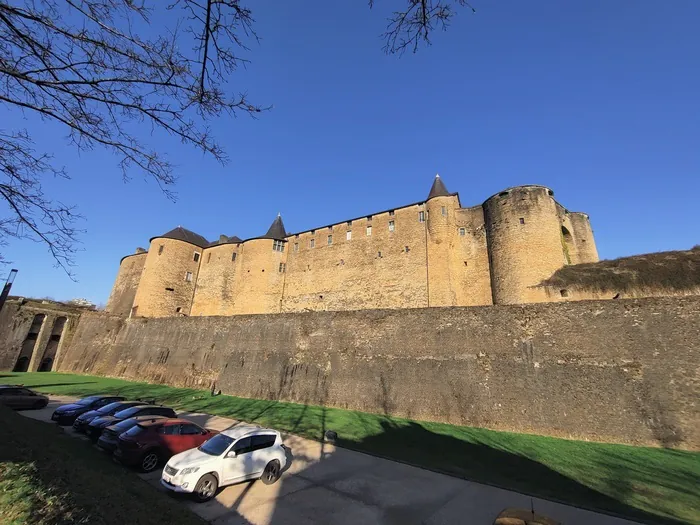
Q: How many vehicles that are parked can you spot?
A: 7